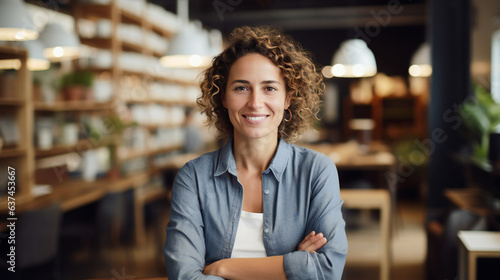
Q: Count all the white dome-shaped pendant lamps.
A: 6